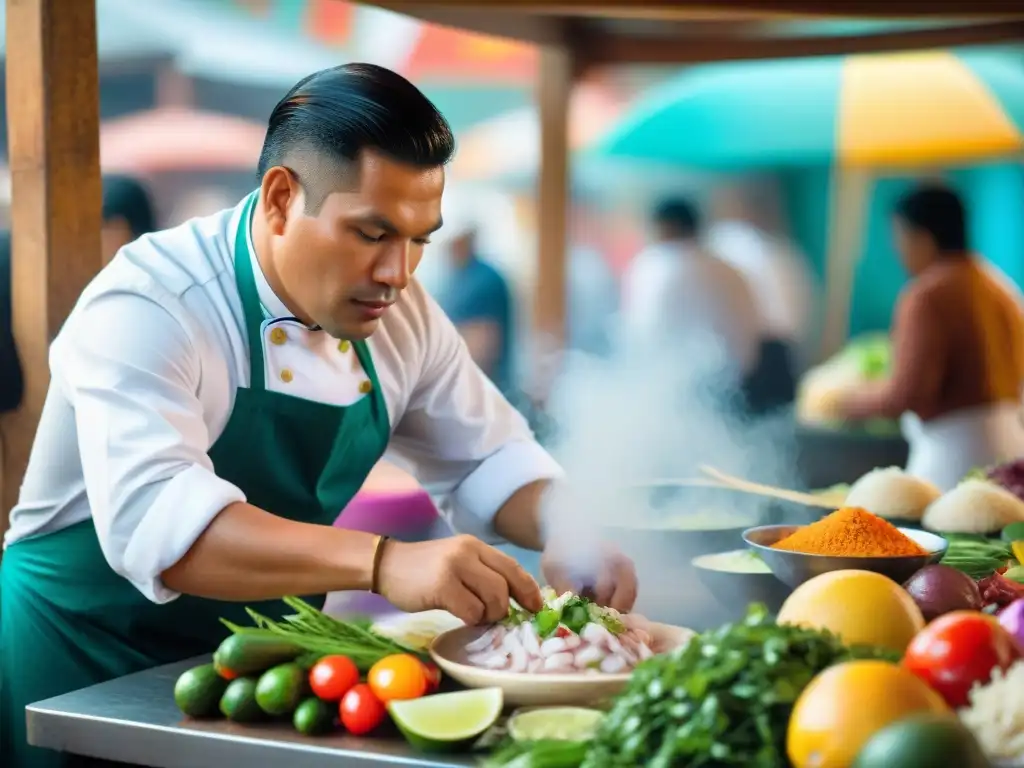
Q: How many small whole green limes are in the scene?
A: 4